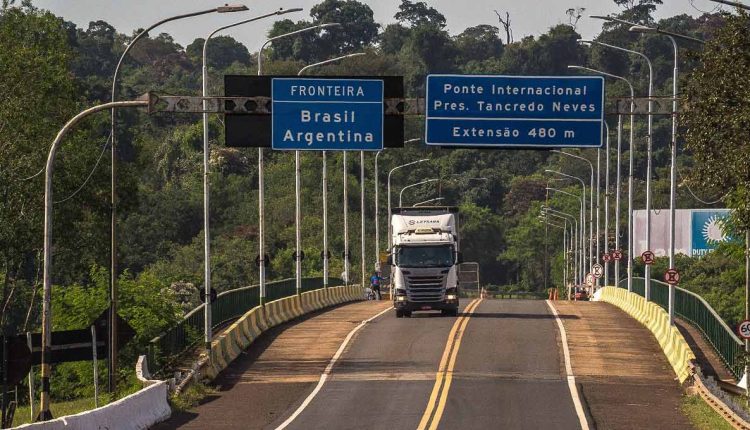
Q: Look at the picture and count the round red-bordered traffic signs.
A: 7